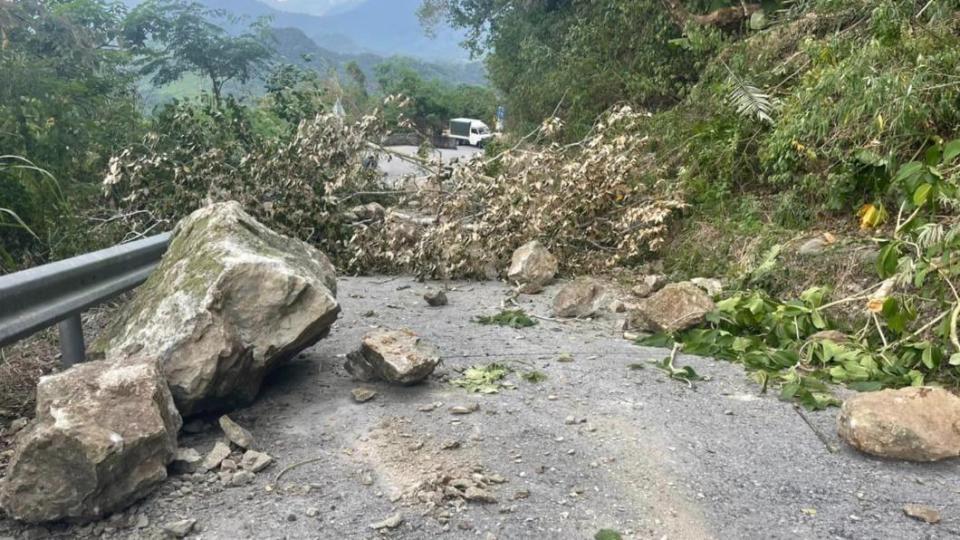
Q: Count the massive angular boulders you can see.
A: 2